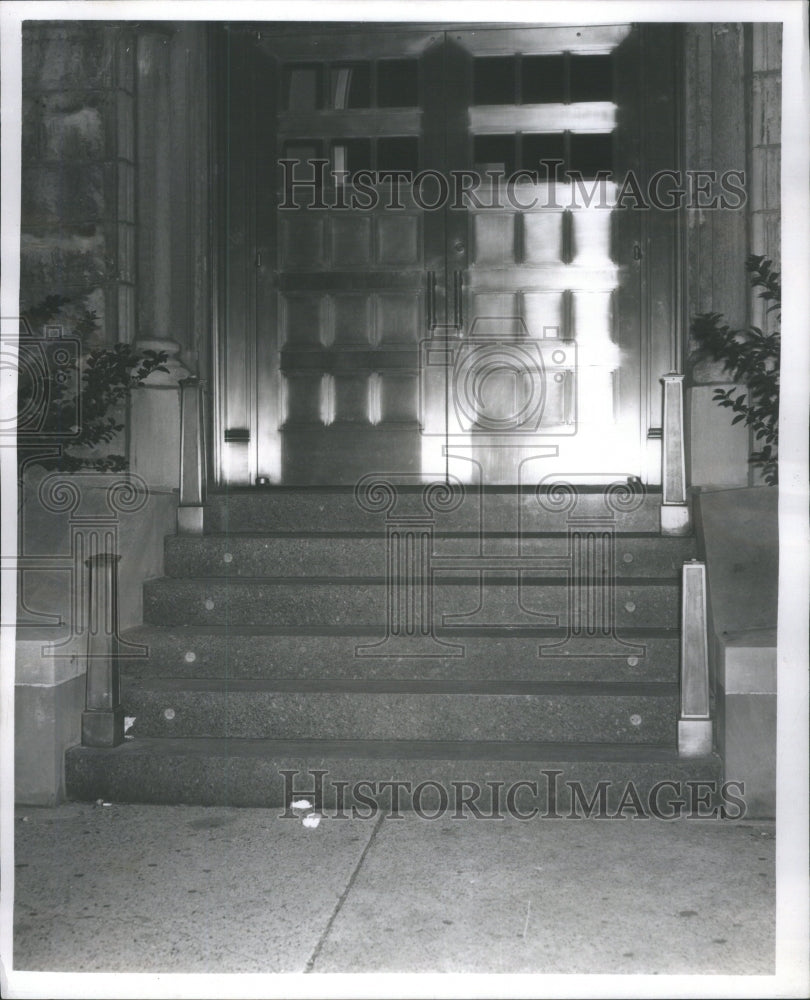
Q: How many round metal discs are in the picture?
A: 8